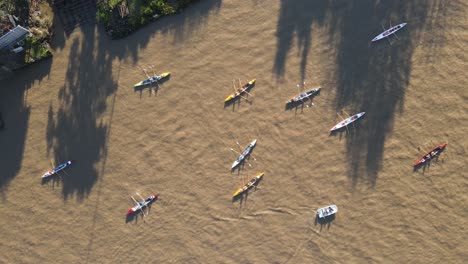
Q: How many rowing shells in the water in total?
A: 10